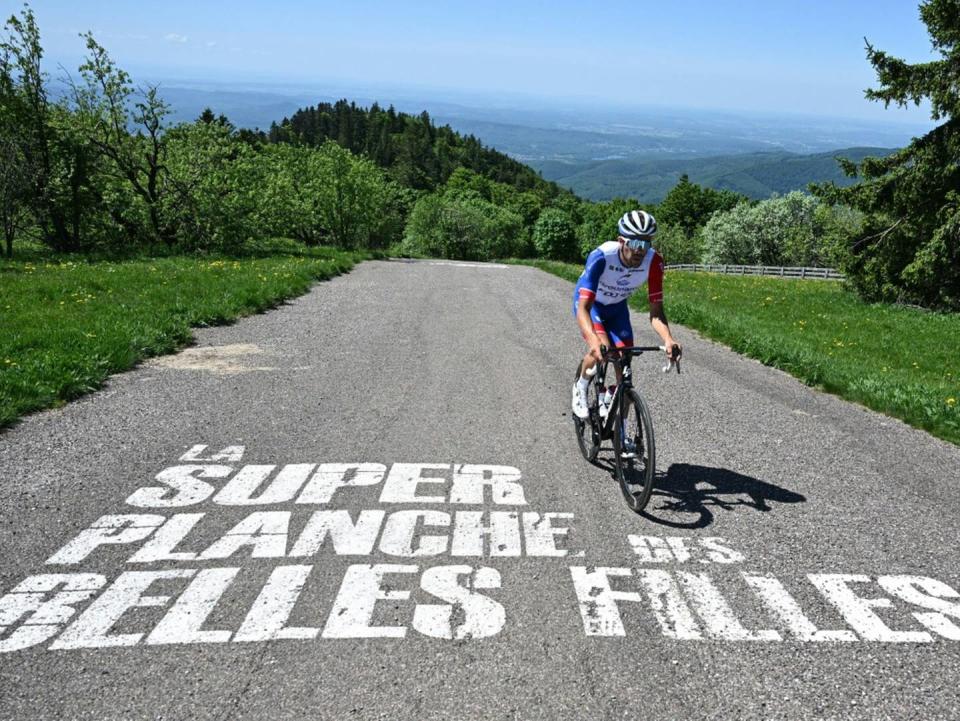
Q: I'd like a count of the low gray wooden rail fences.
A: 1